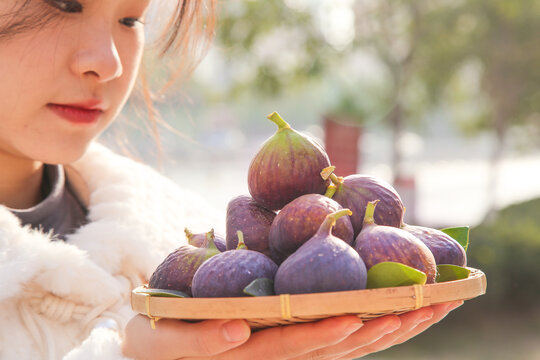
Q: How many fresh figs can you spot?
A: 10